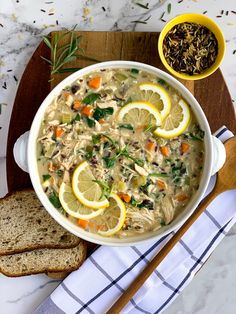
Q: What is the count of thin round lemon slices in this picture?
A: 6